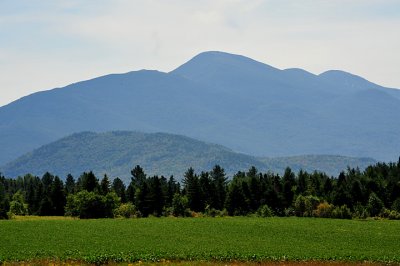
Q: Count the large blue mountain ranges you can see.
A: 1